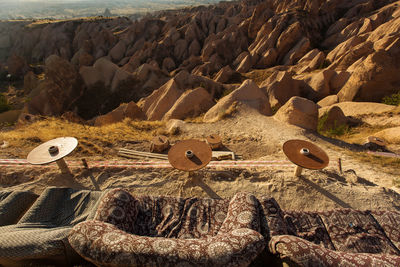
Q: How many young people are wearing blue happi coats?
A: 0